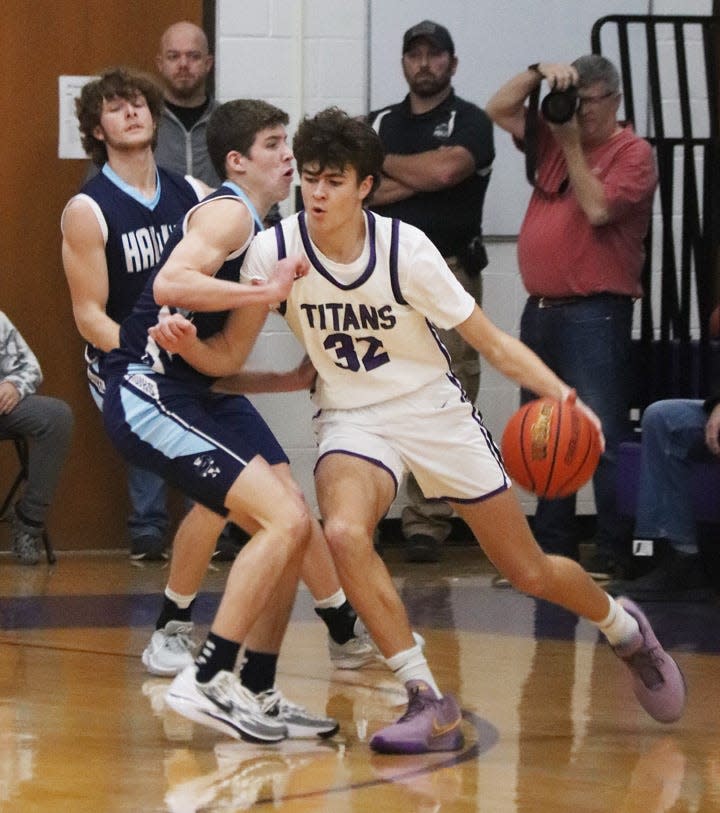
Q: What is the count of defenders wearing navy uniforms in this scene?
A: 2